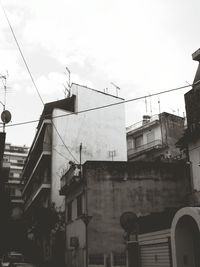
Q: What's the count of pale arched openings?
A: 1